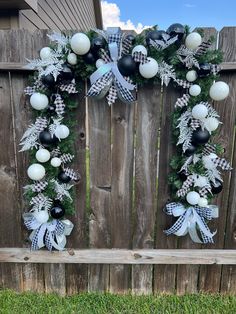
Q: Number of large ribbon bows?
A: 3